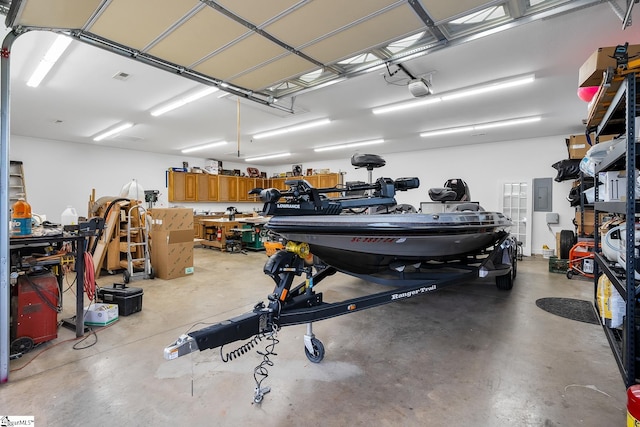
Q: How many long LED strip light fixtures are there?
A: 9